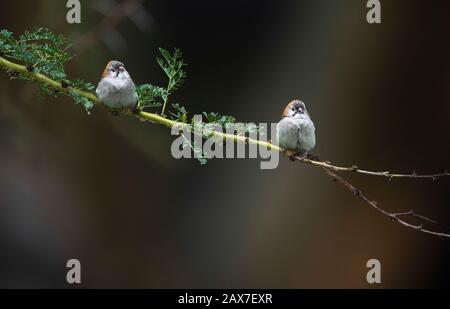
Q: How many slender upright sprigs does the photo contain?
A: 1